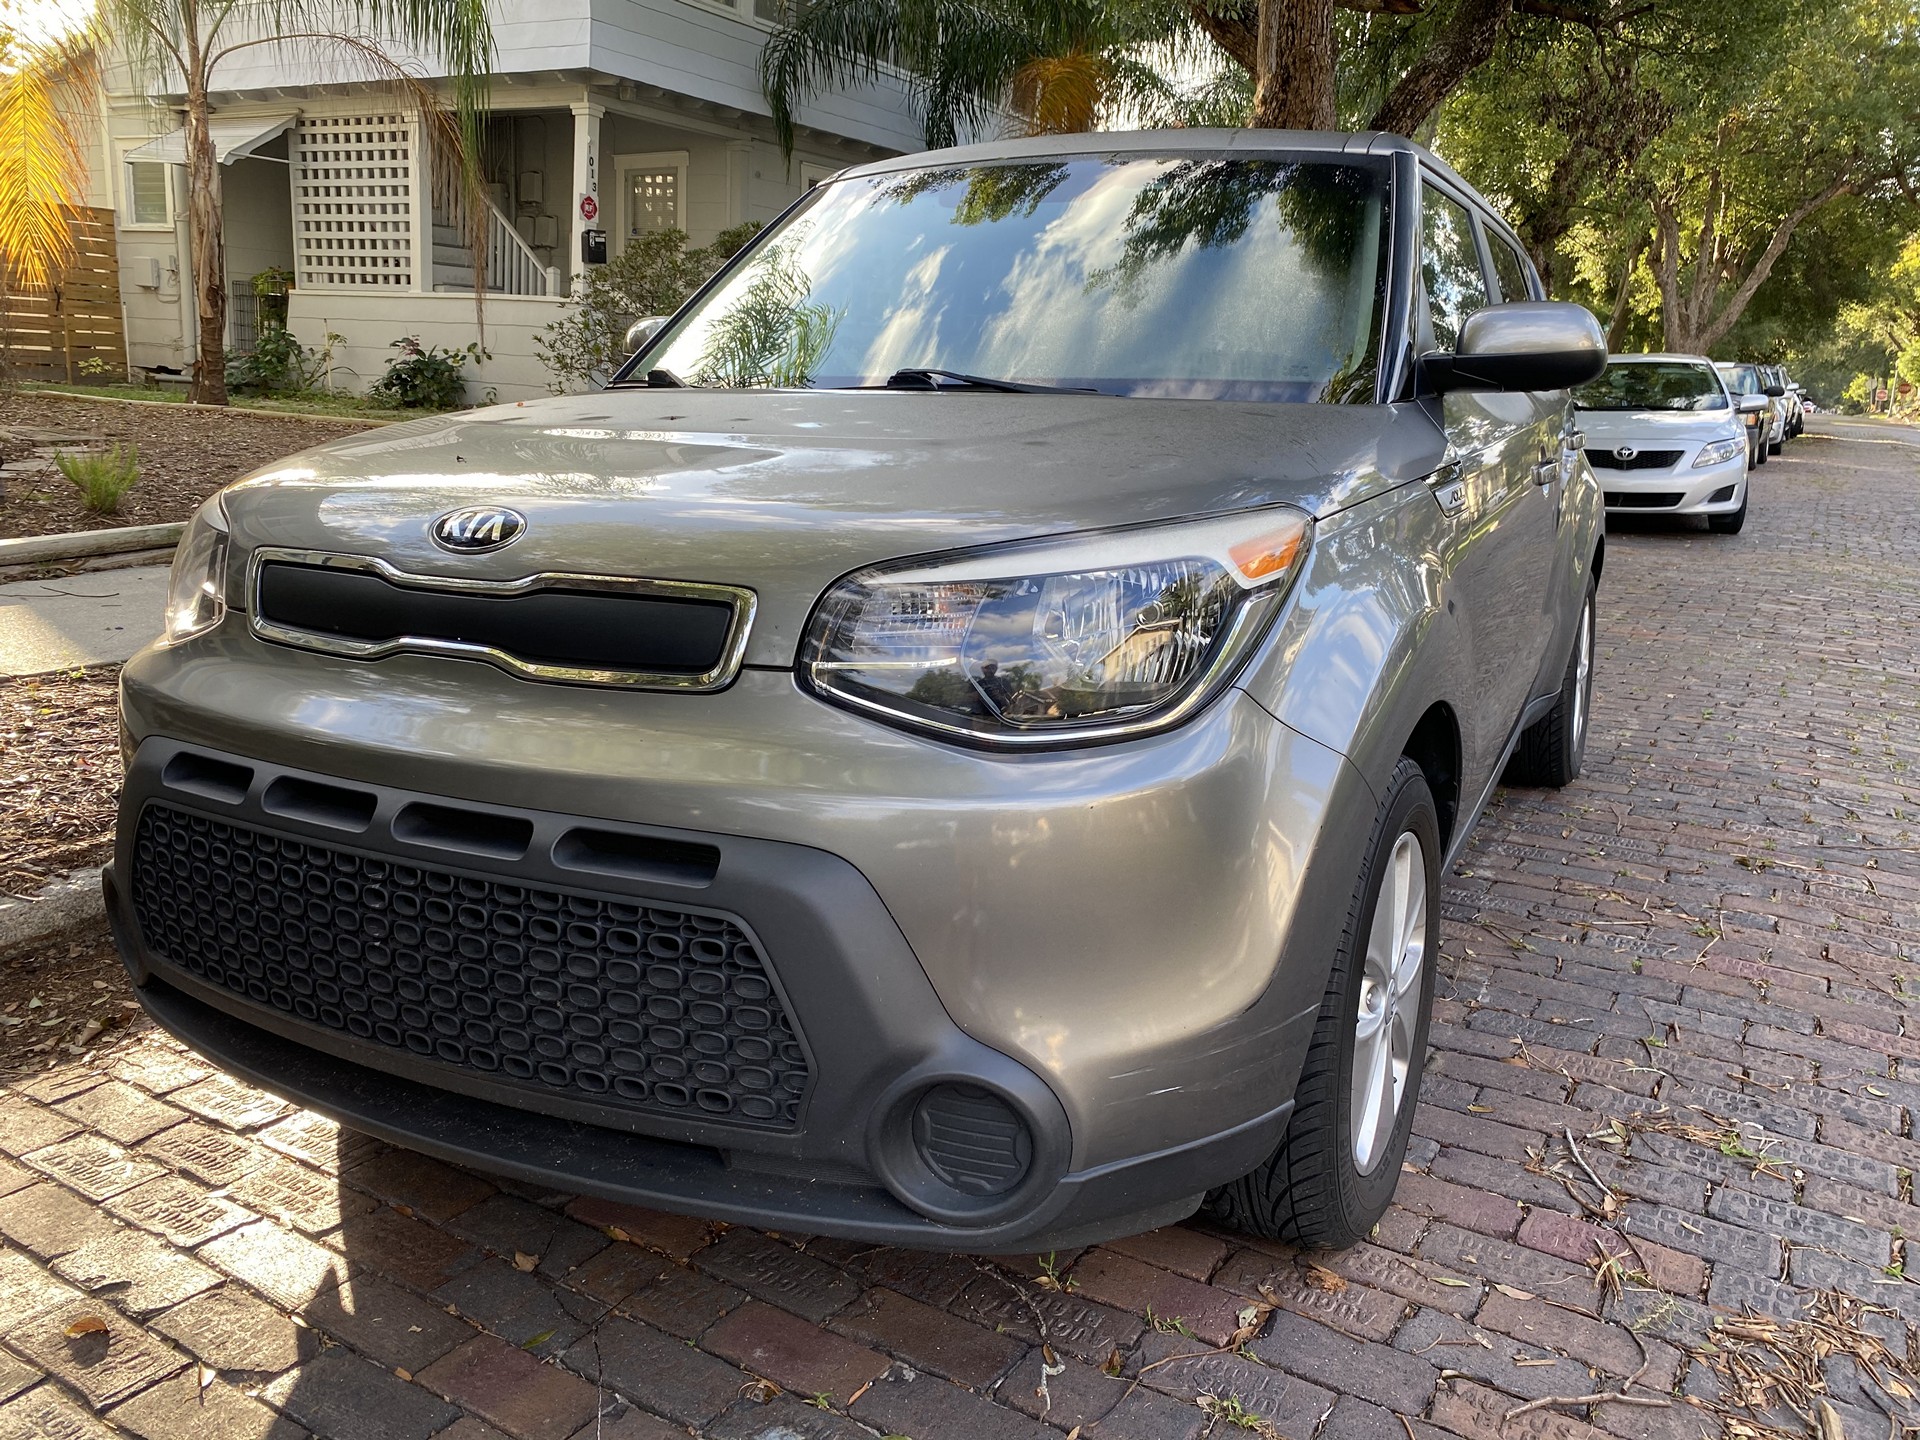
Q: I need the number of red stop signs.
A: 1